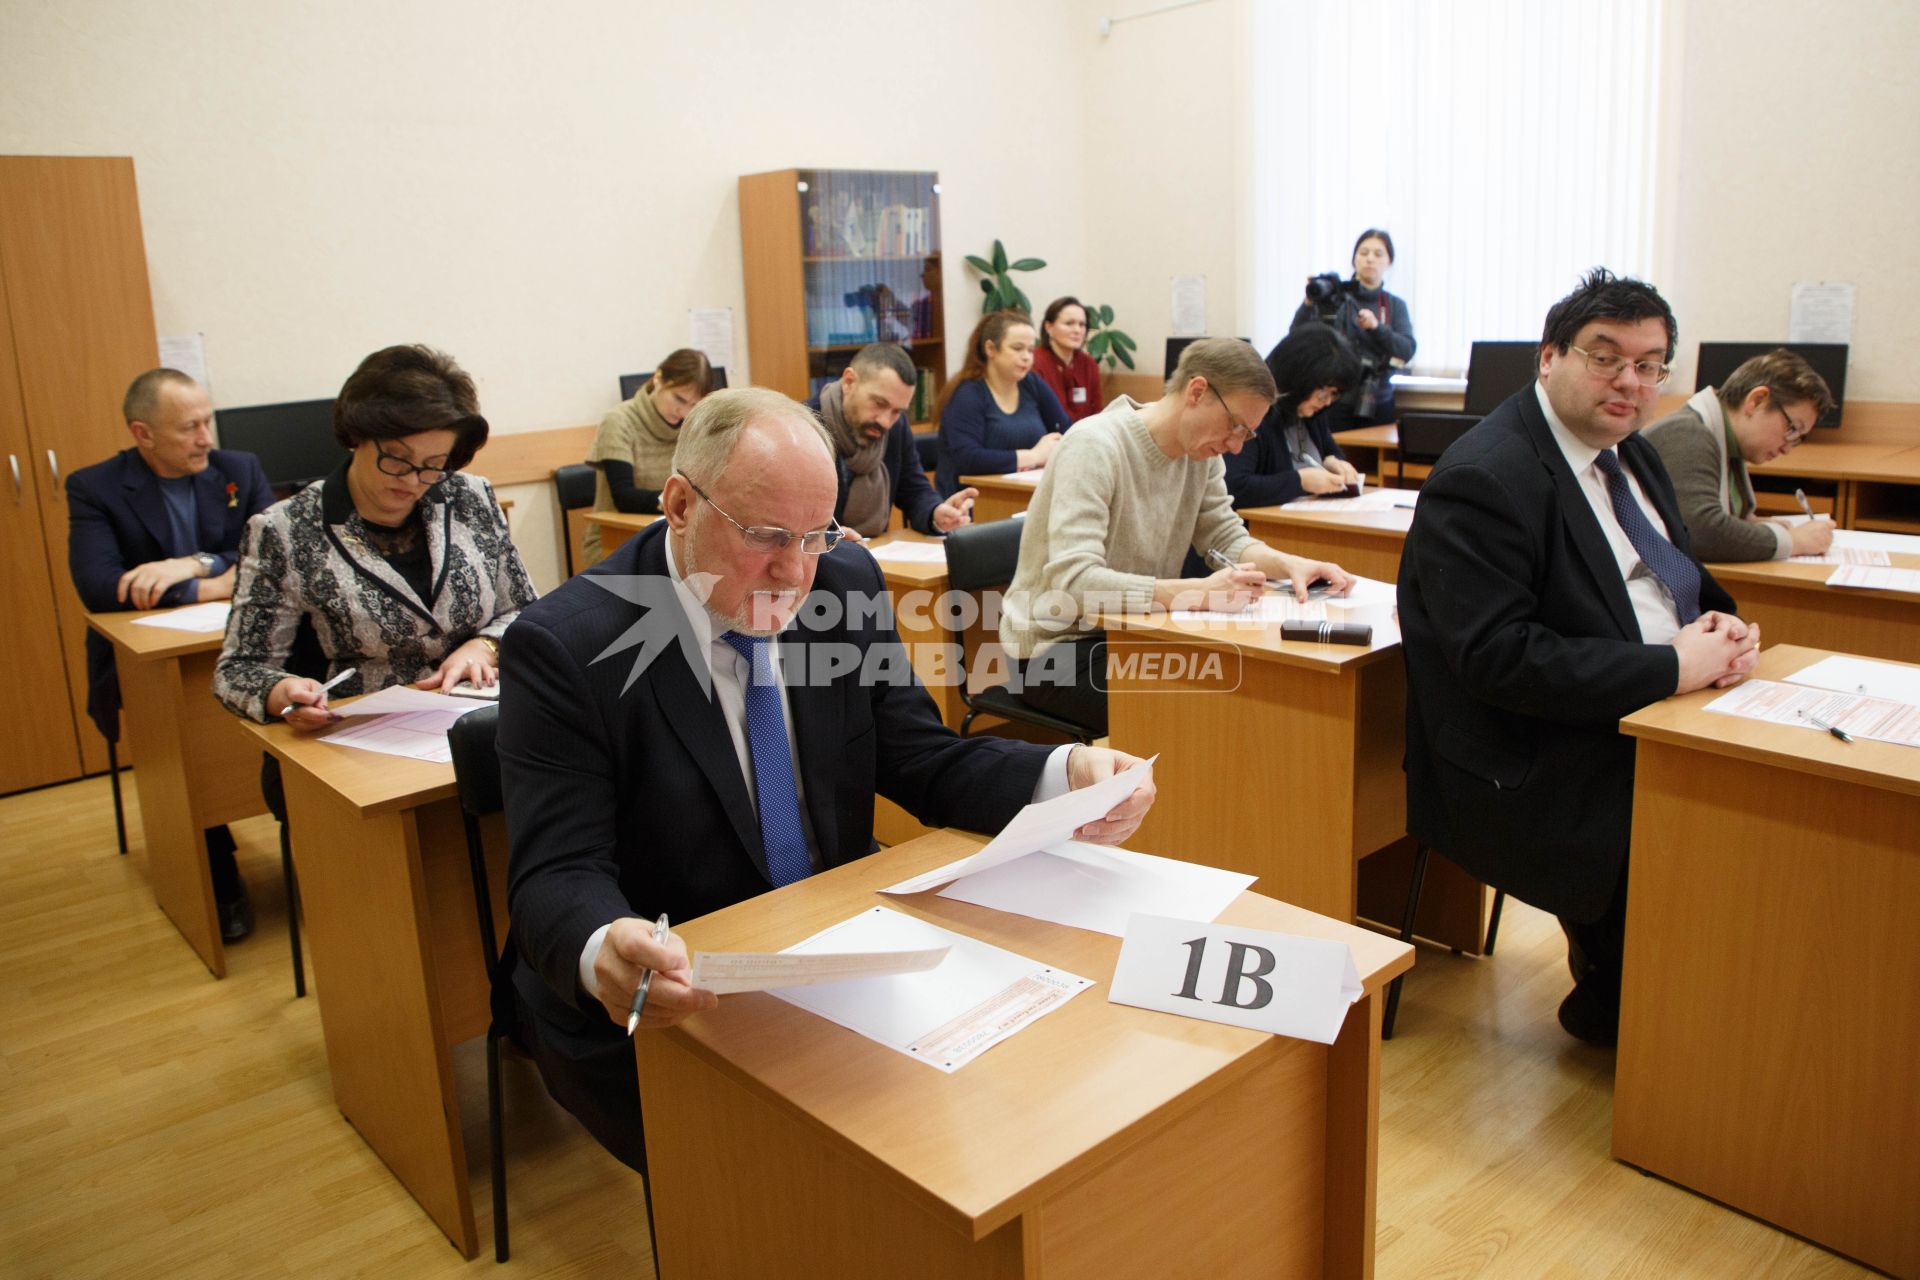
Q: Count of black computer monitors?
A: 5